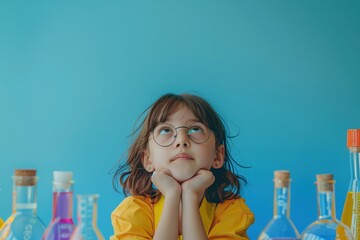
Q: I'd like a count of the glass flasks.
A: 6